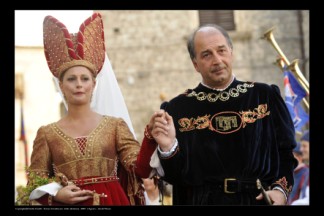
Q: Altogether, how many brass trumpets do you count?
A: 3